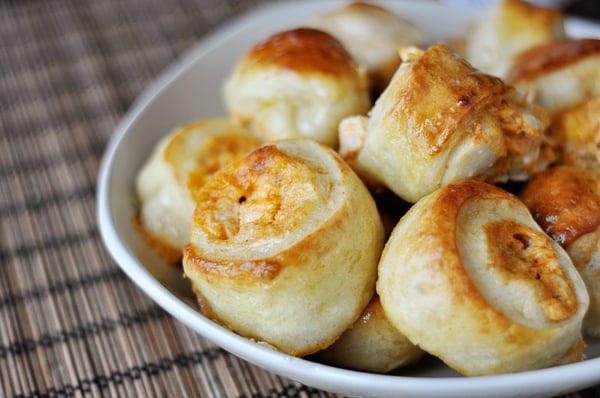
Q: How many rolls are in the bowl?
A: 11